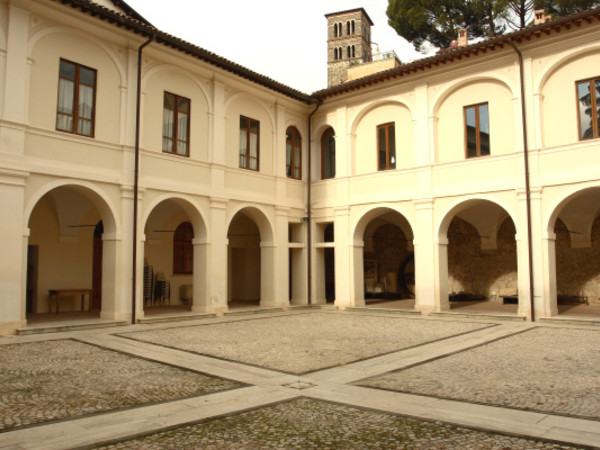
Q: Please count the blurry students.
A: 0